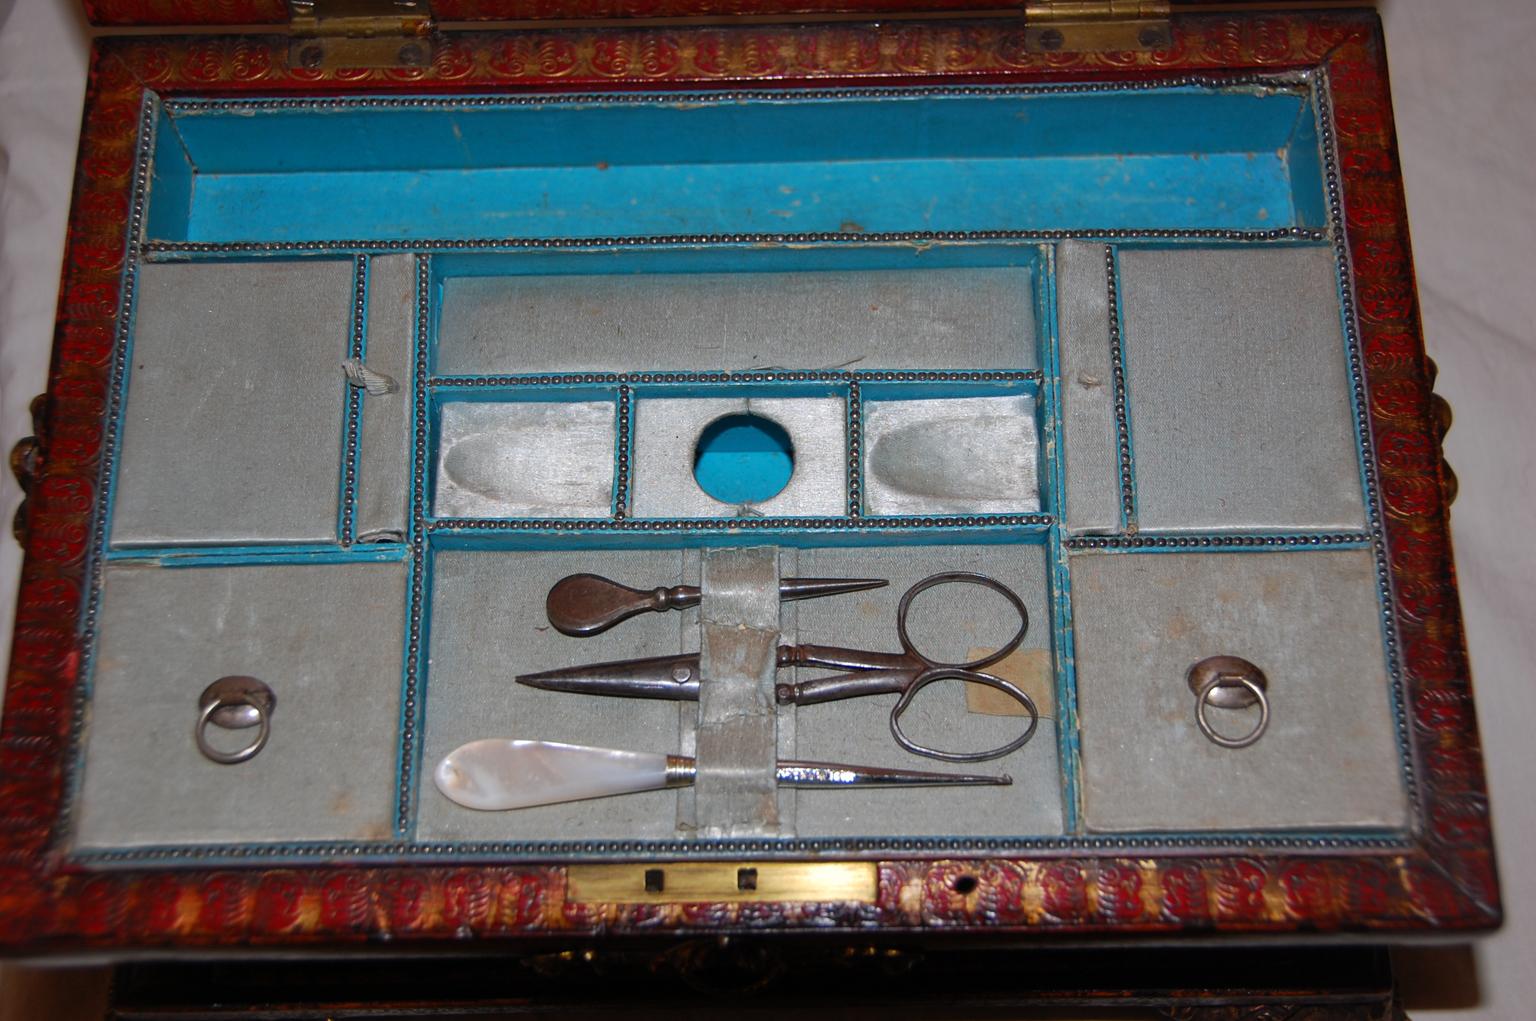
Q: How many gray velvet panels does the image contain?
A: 11